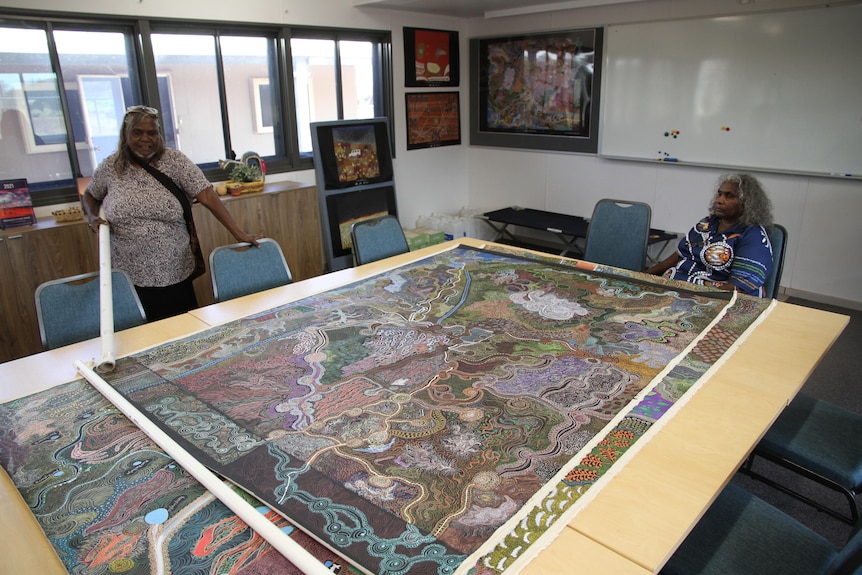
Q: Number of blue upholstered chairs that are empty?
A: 6